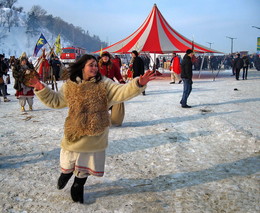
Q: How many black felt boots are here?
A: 2